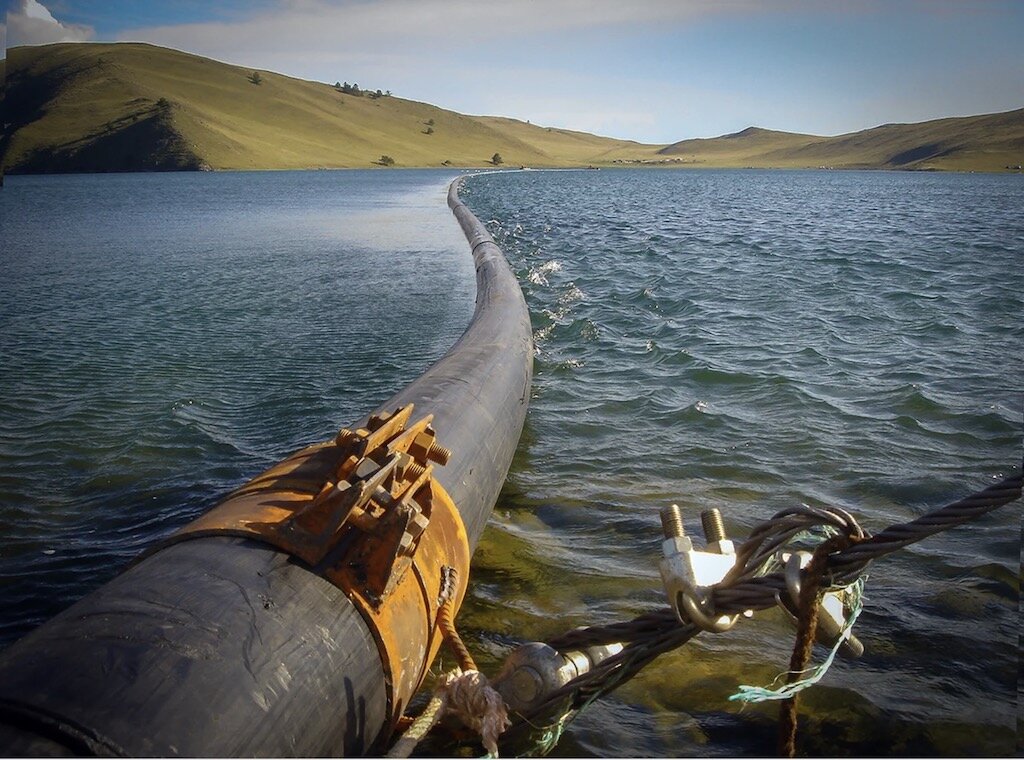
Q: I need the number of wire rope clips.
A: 2